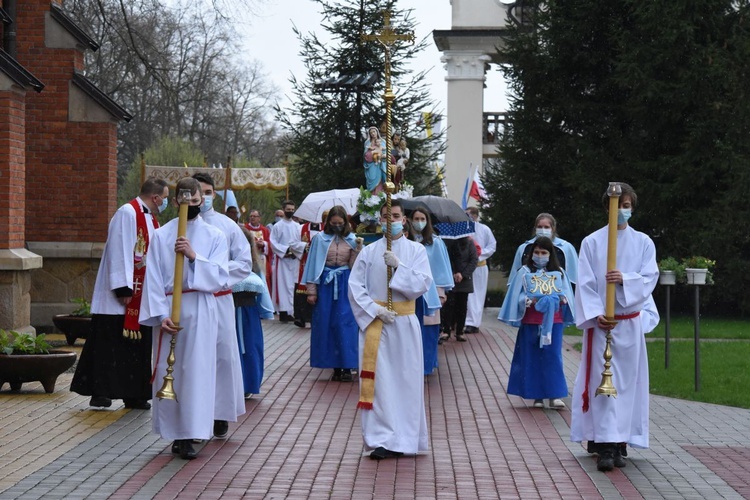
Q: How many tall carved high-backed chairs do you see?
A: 0